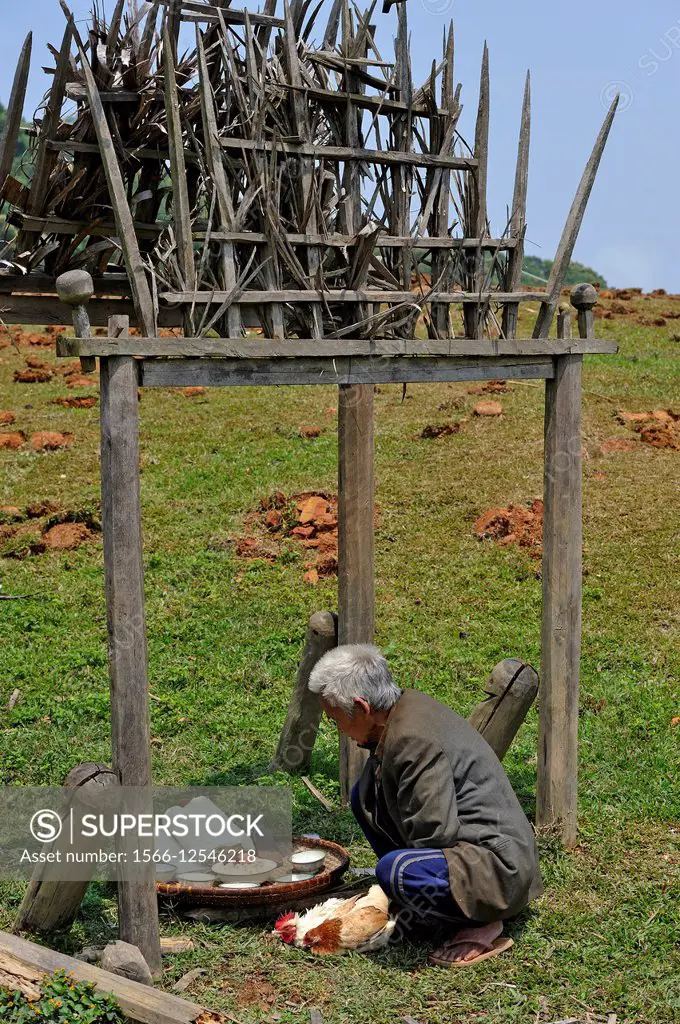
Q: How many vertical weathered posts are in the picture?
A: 3